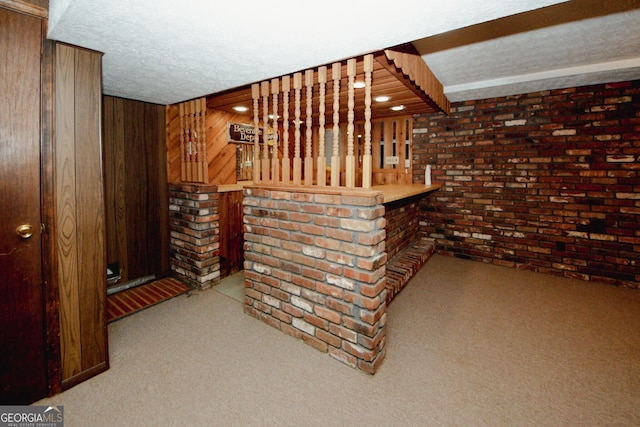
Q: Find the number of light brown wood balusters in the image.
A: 15